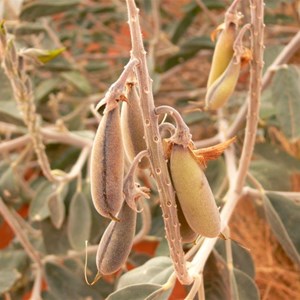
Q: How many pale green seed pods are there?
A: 3